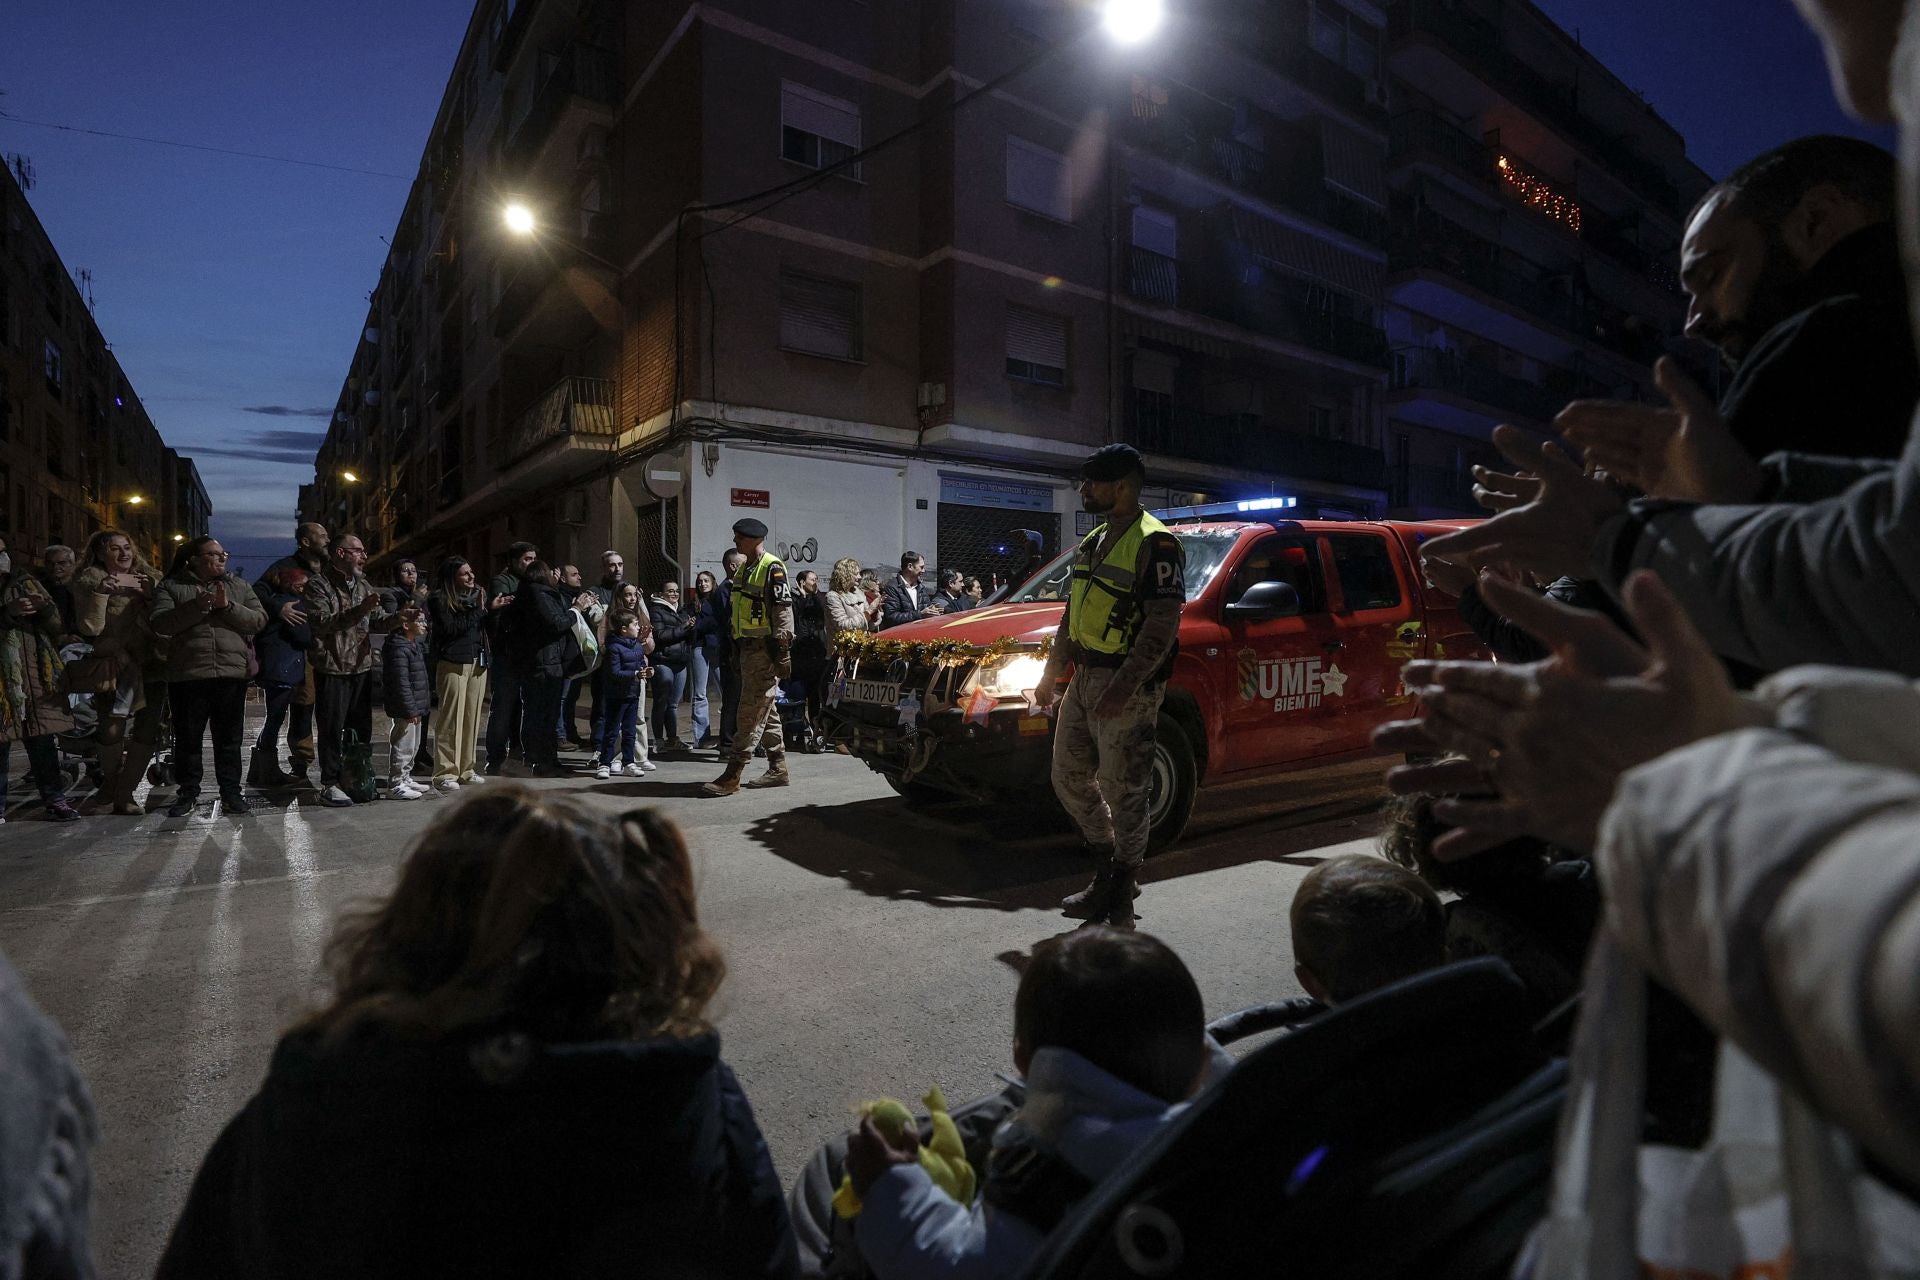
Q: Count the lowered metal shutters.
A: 2